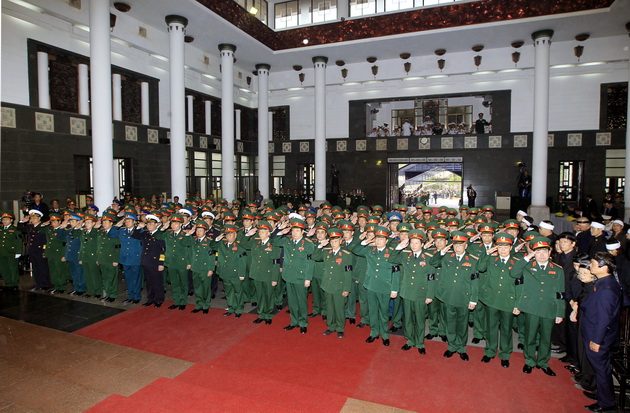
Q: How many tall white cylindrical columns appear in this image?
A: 6